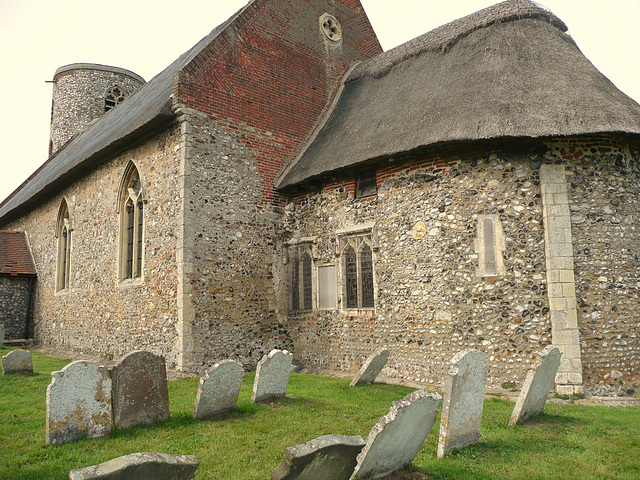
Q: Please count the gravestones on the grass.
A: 11